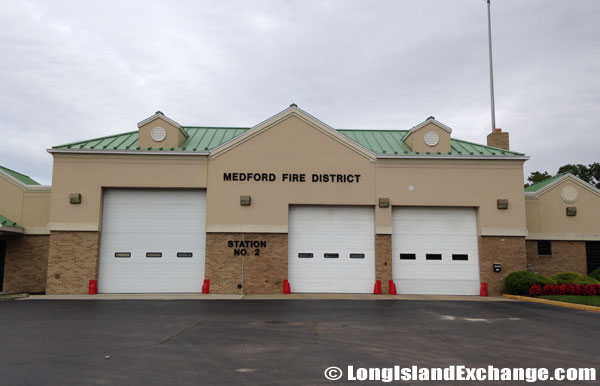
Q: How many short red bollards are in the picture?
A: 6